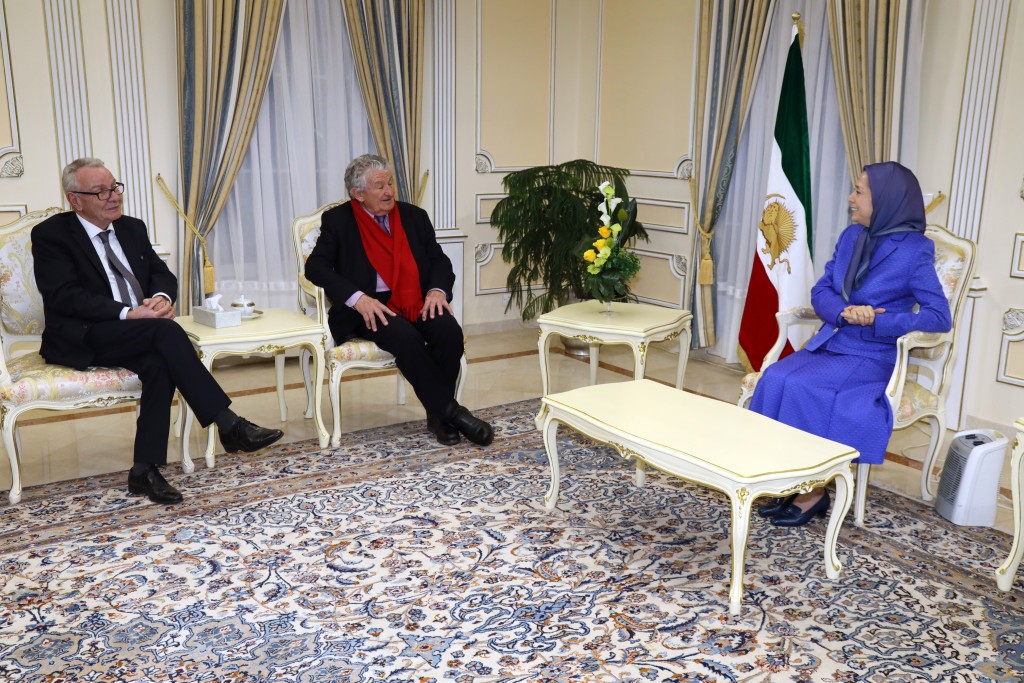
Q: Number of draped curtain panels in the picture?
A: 4